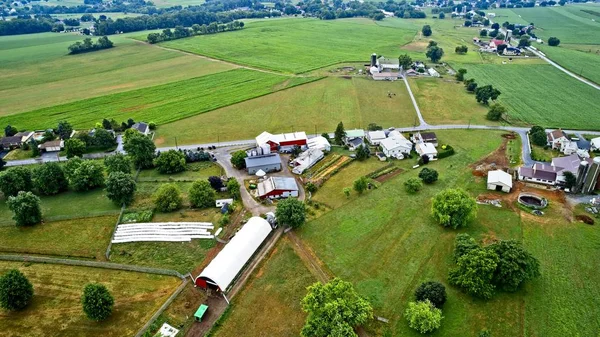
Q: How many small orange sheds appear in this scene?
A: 0